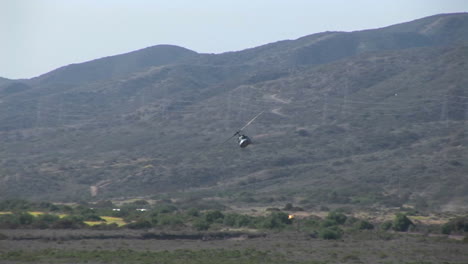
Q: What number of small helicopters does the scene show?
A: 1